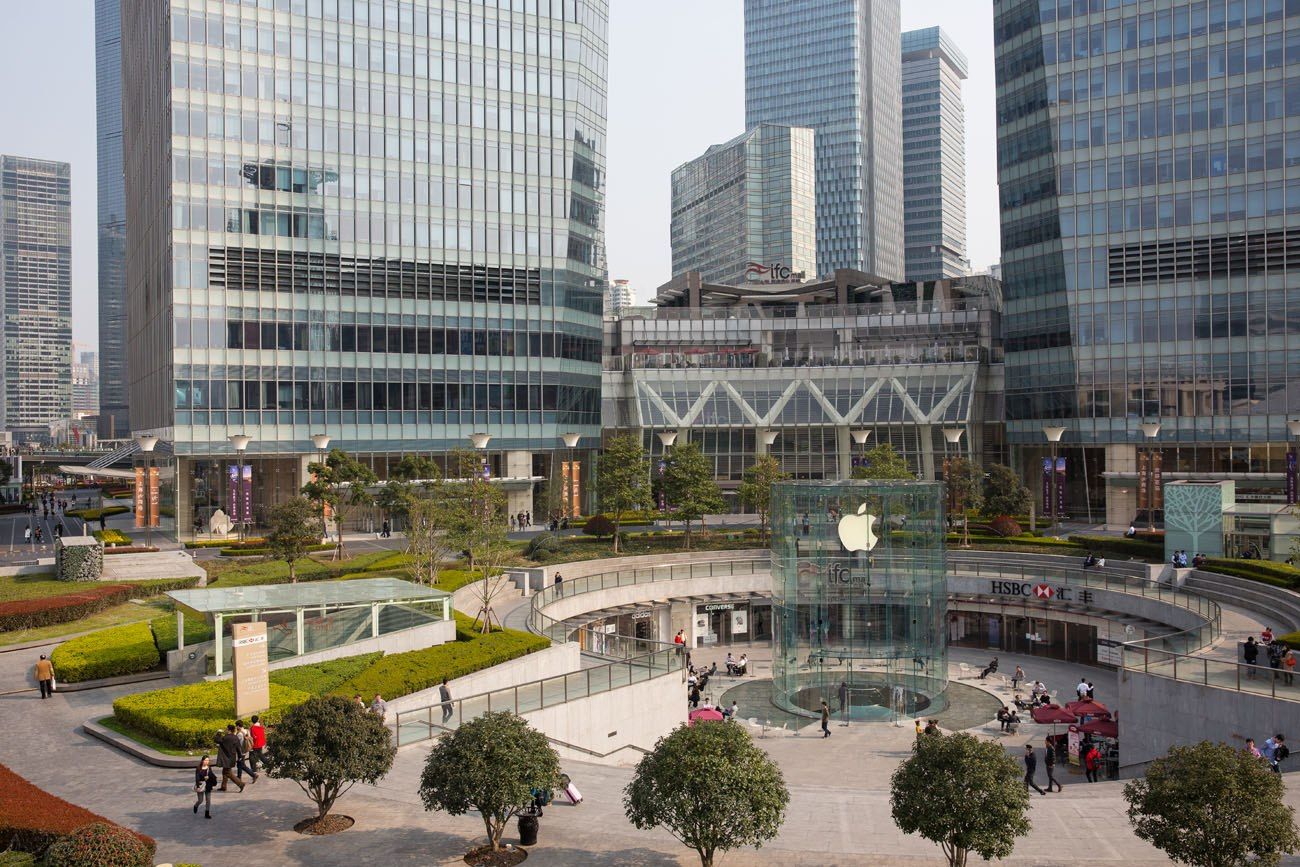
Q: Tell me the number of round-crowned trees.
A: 5